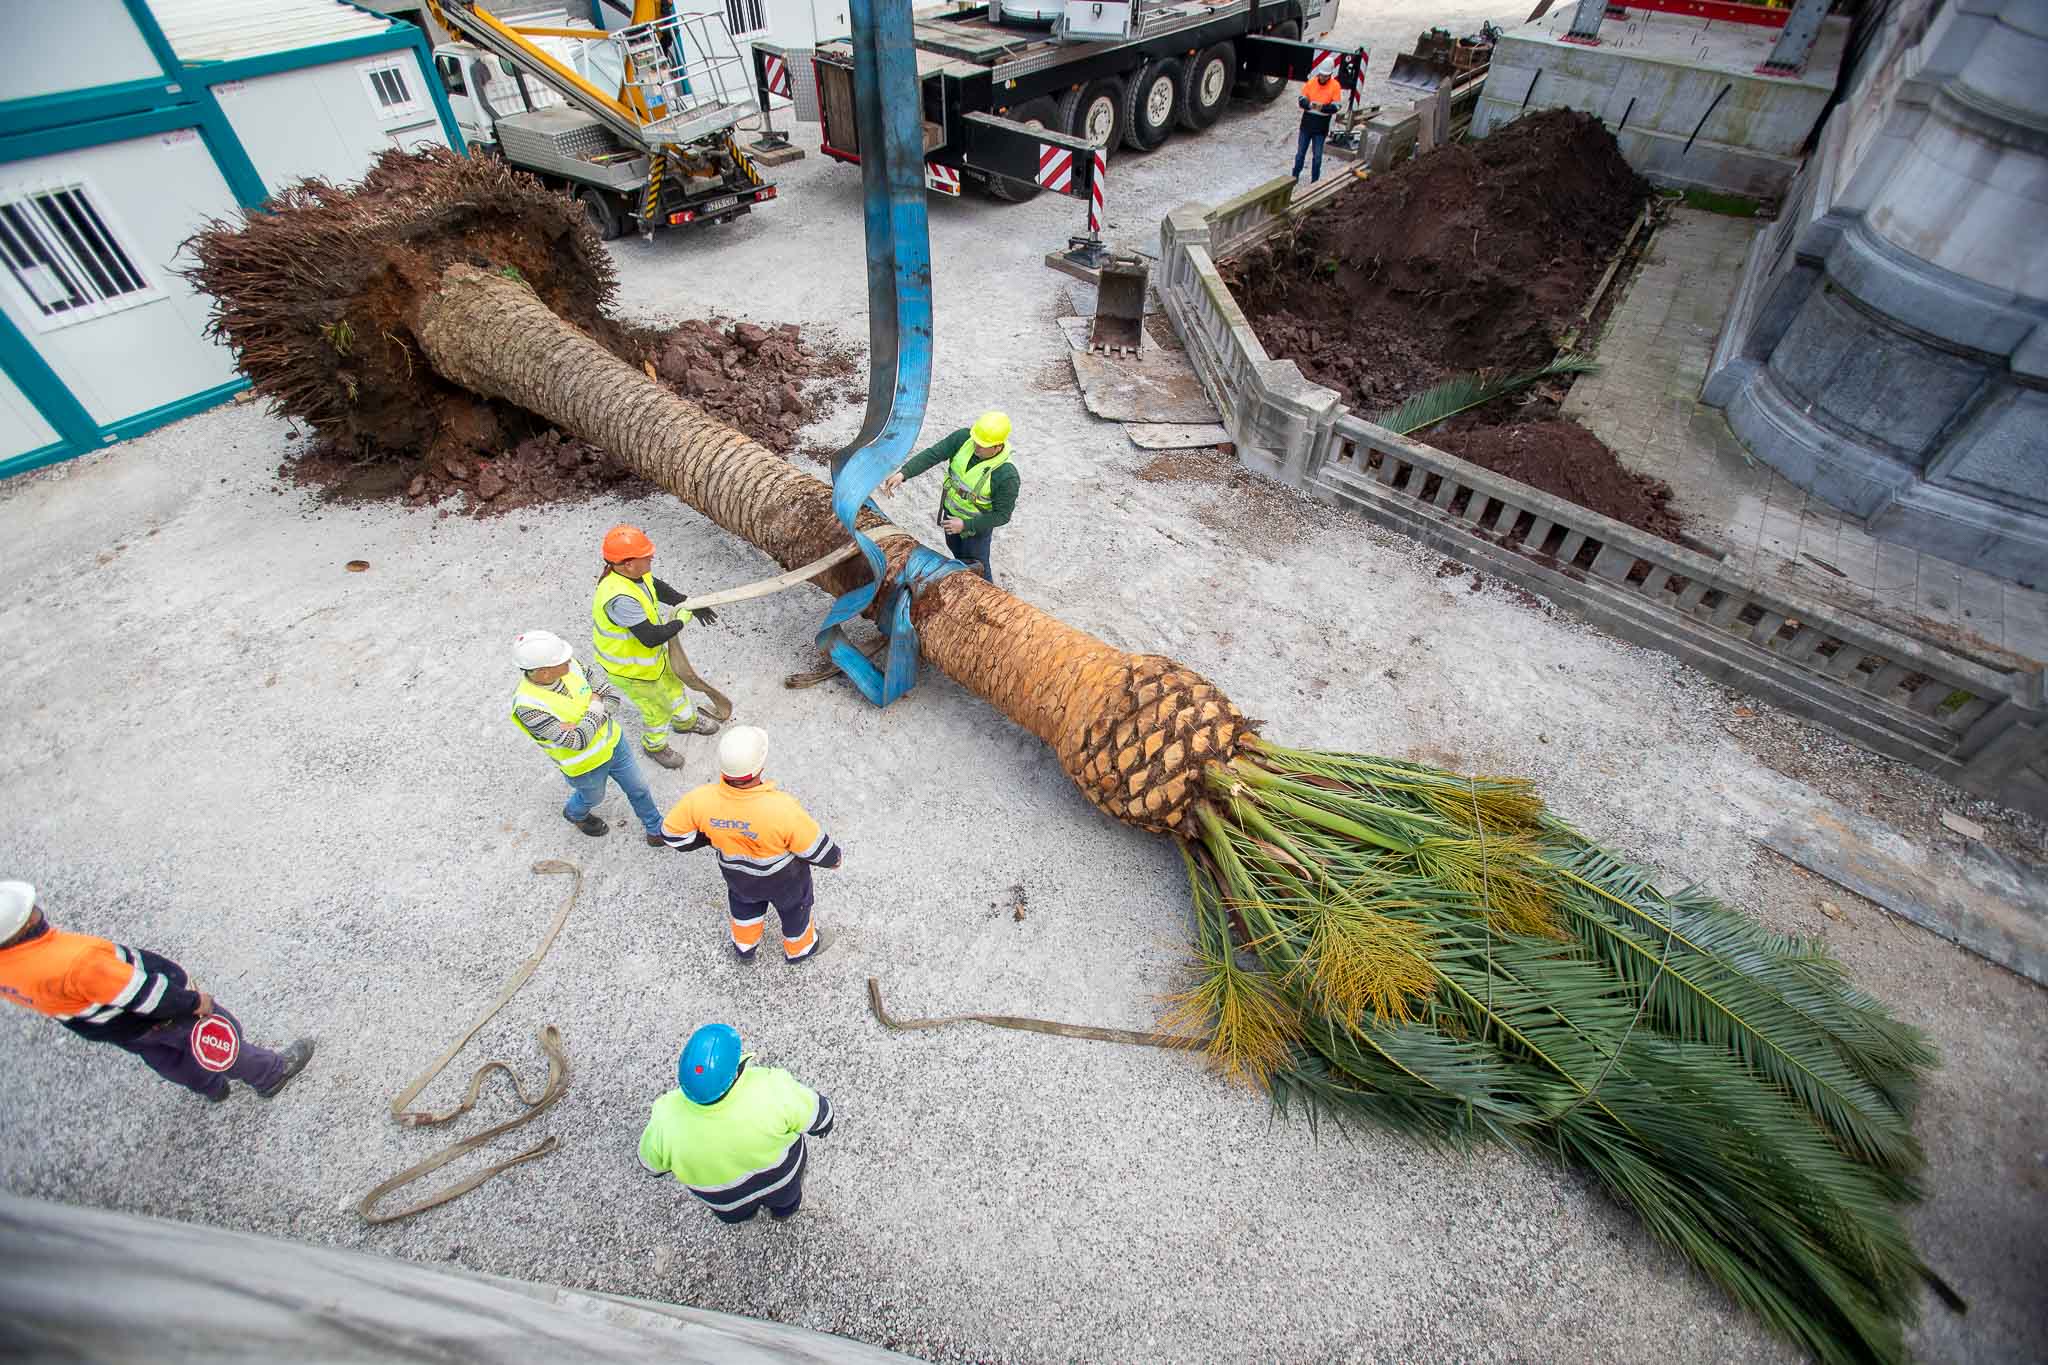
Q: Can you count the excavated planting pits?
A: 1